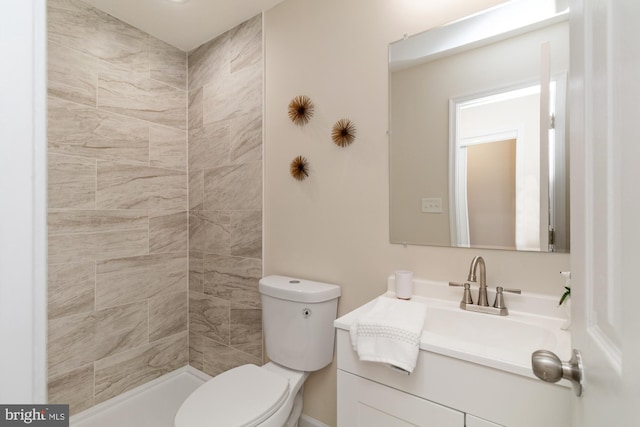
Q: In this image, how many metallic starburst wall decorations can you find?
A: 3